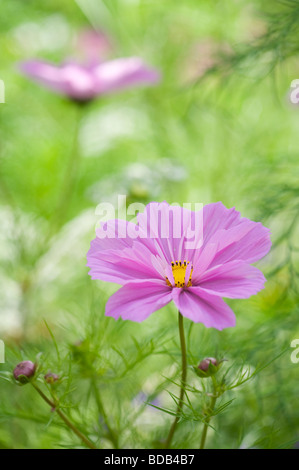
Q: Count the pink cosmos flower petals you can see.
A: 8